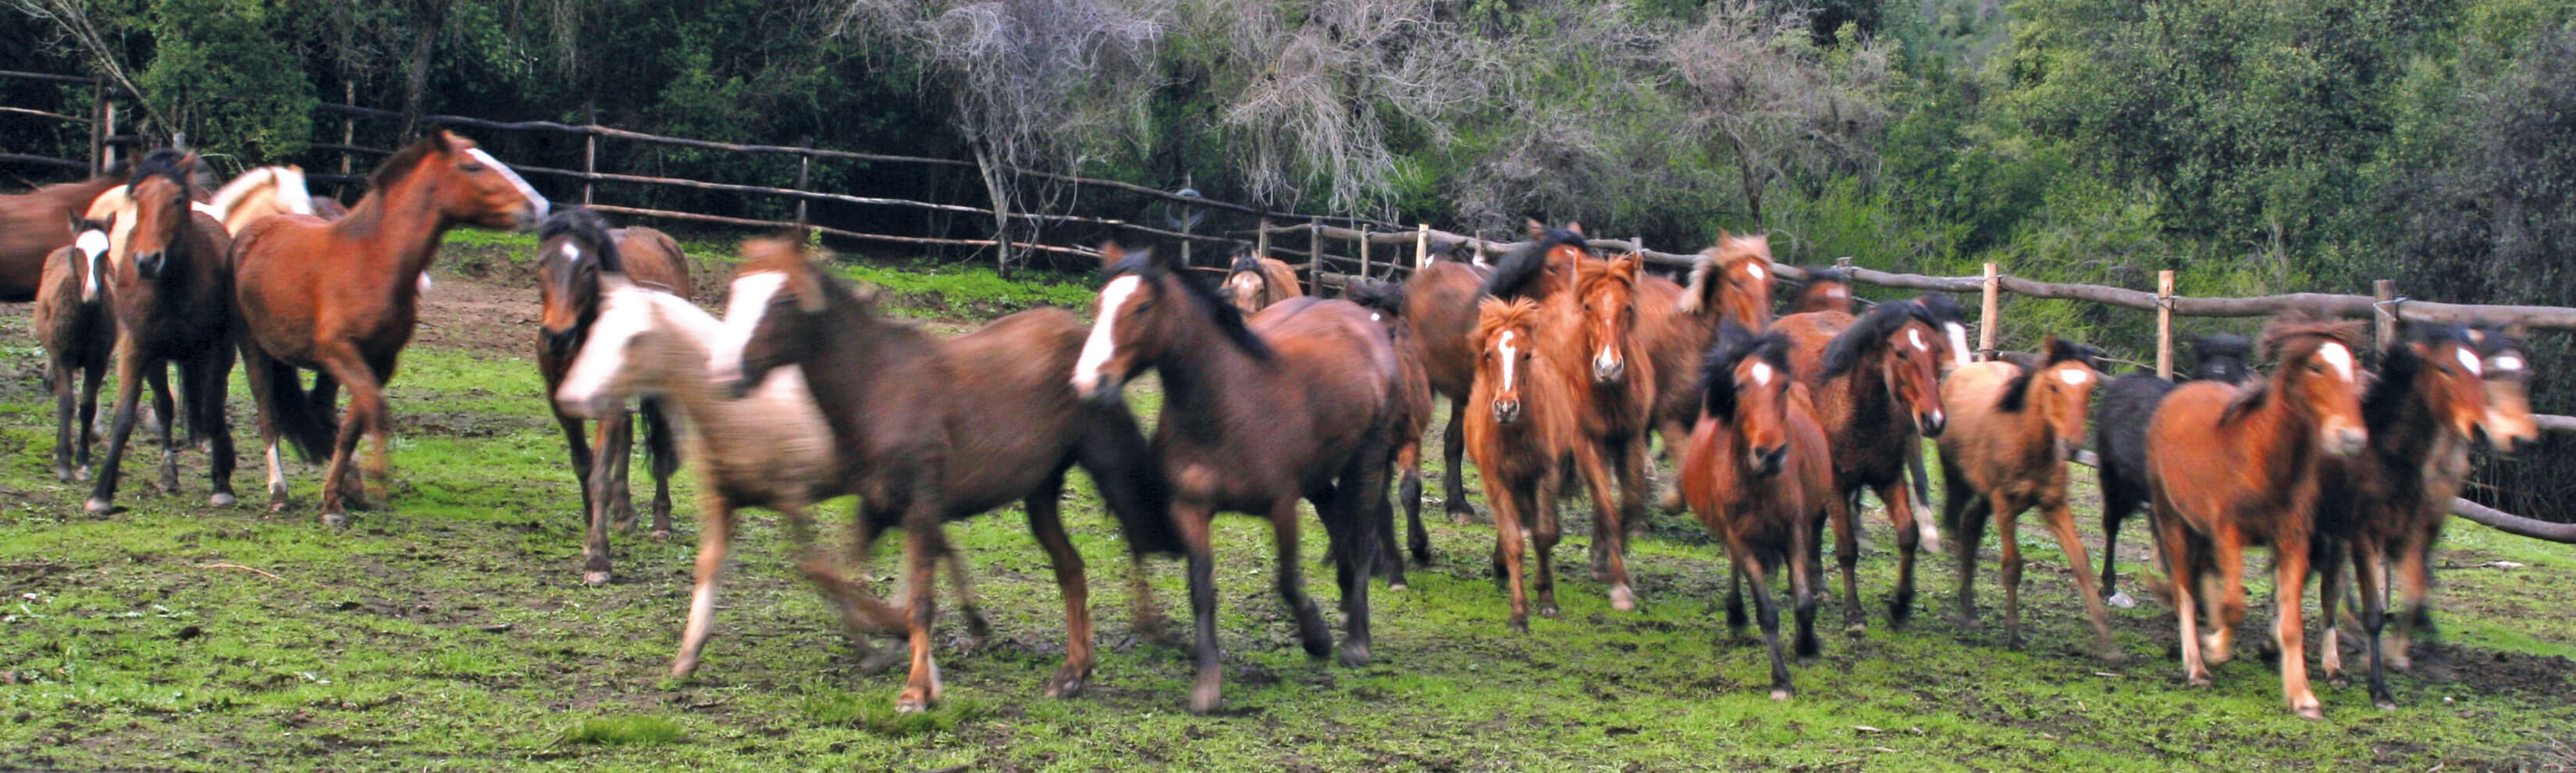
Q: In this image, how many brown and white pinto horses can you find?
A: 0